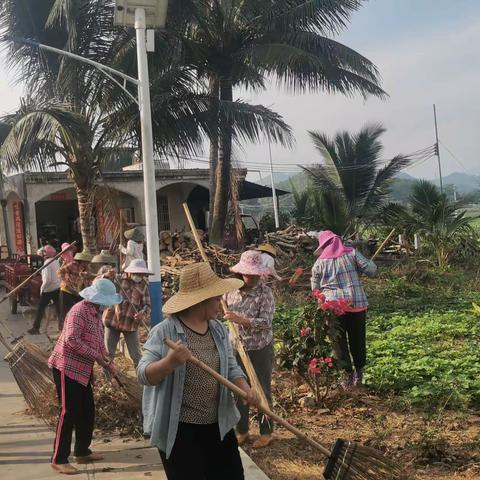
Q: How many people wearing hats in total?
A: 11